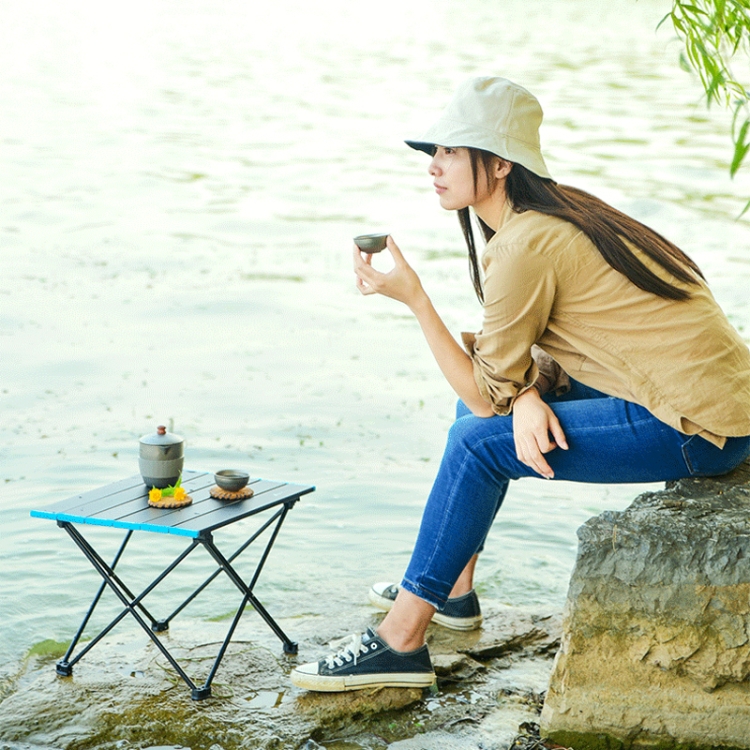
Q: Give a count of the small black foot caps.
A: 4